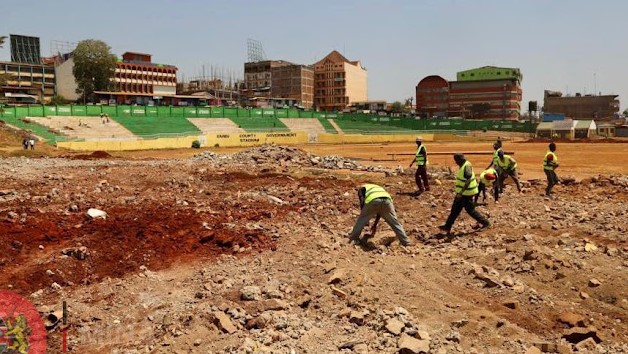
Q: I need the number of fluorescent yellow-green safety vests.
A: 7